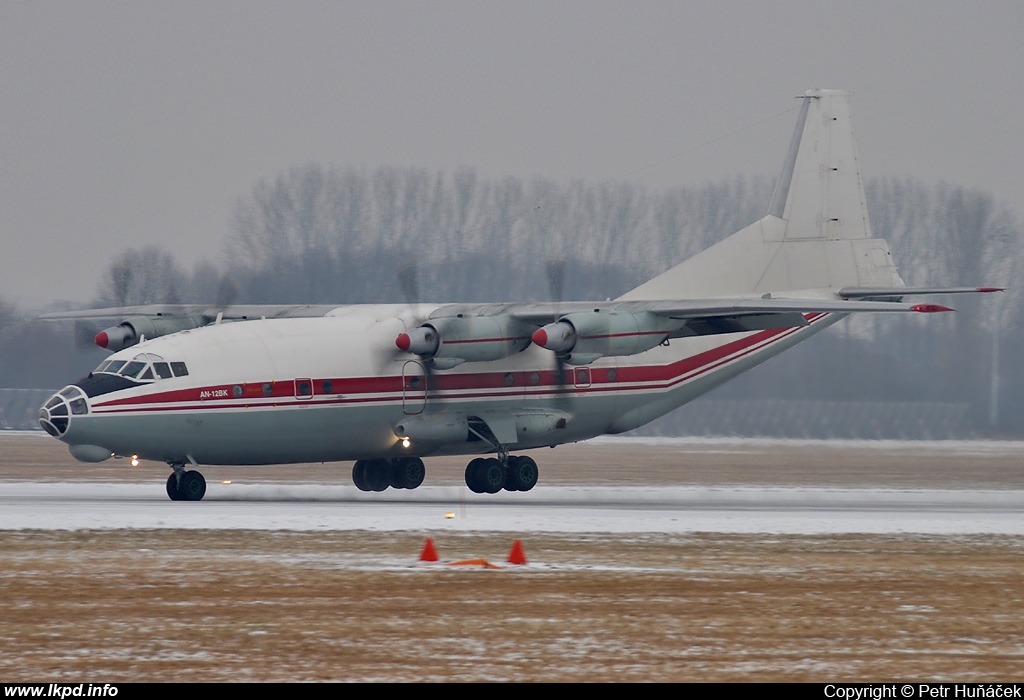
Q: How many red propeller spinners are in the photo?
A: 3